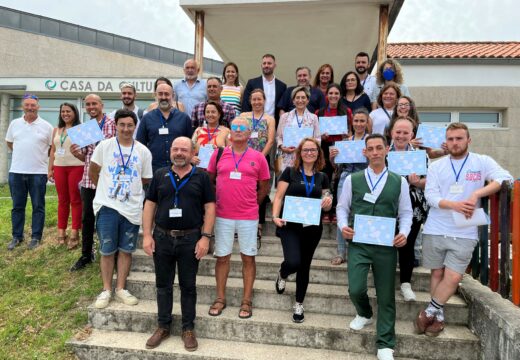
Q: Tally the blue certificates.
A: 9